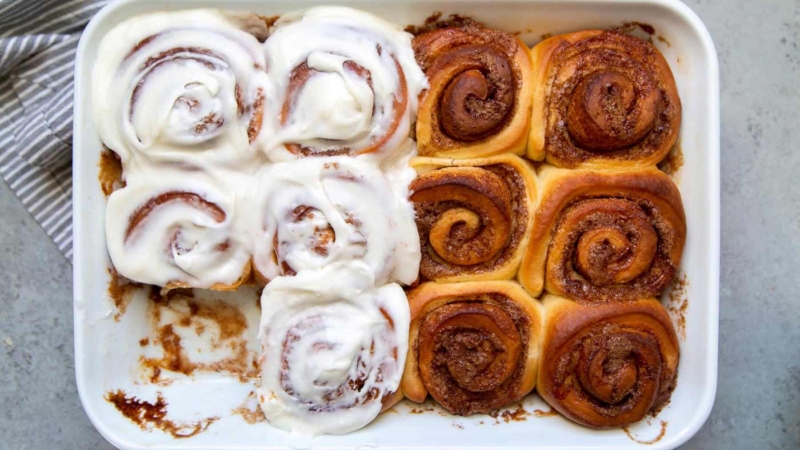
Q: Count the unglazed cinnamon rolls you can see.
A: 6